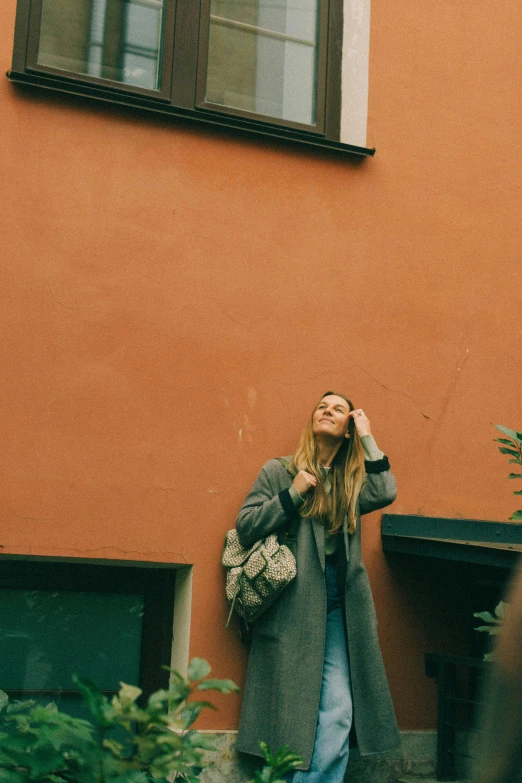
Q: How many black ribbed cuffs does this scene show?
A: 2